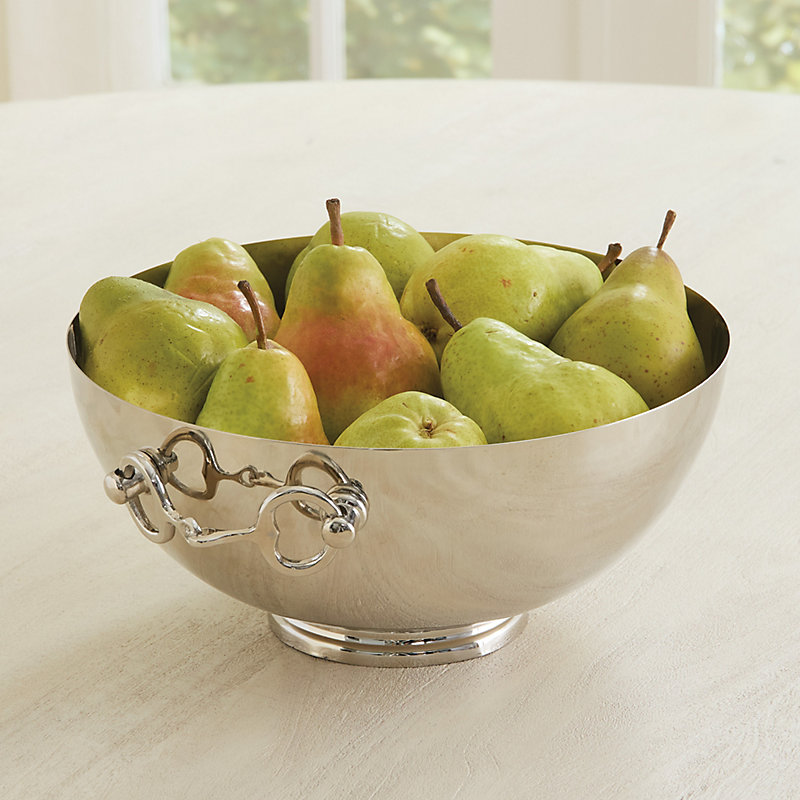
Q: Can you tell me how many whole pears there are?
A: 9